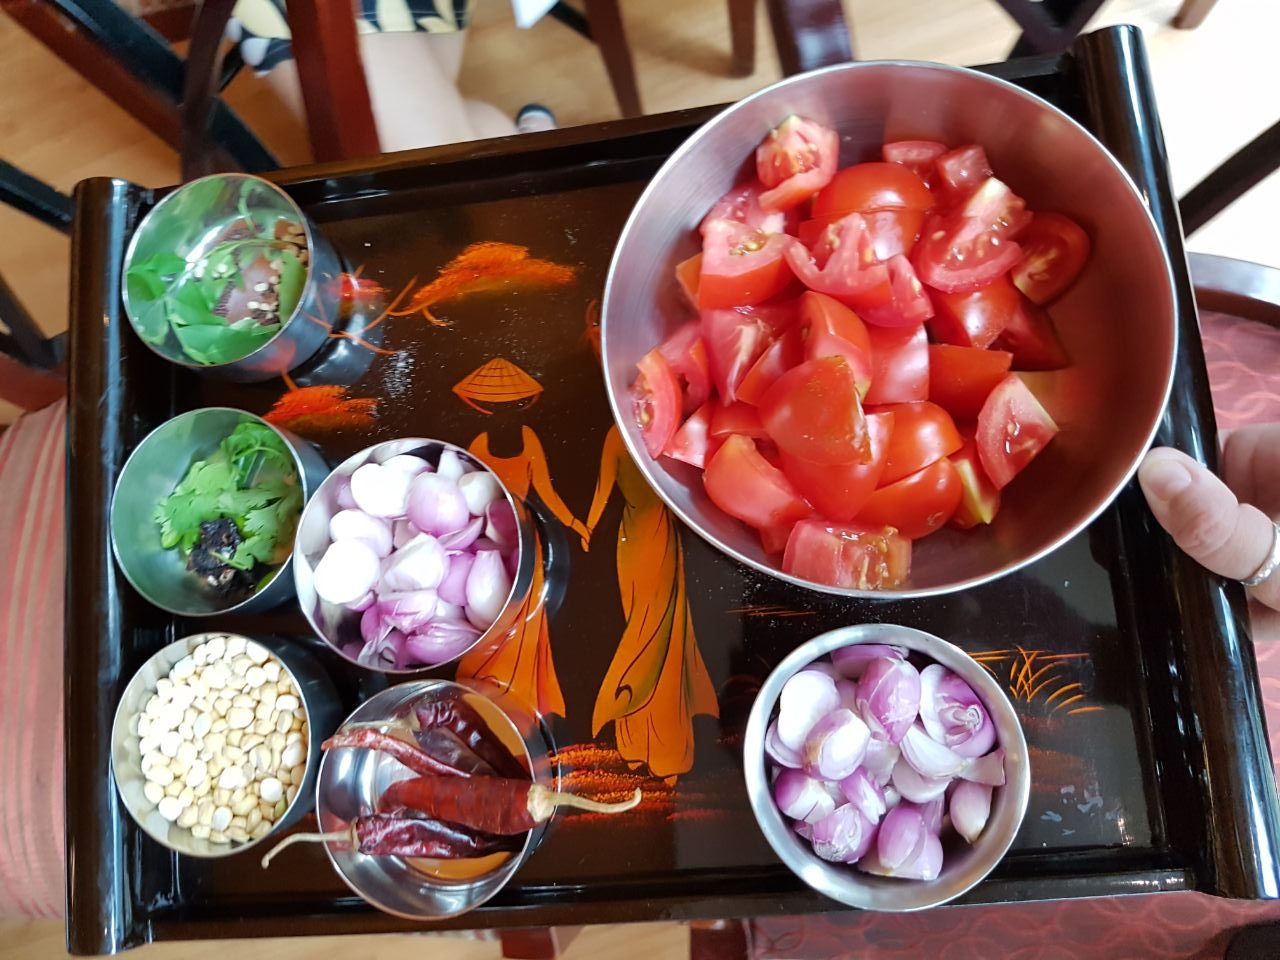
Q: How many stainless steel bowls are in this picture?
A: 7